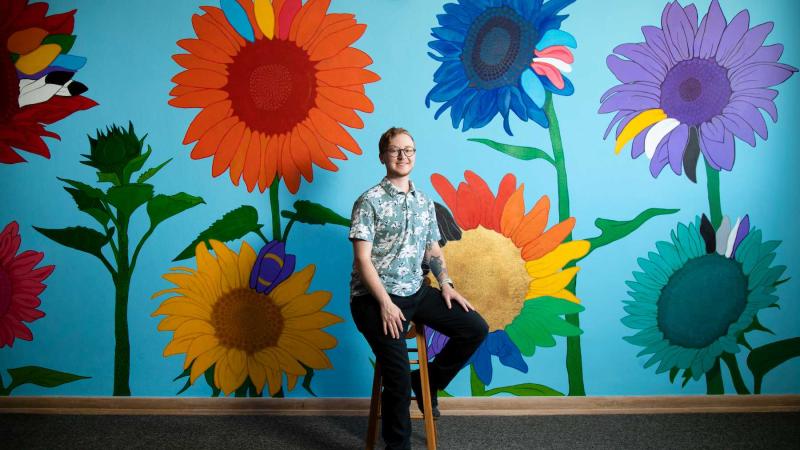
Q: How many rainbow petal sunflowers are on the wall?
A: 1